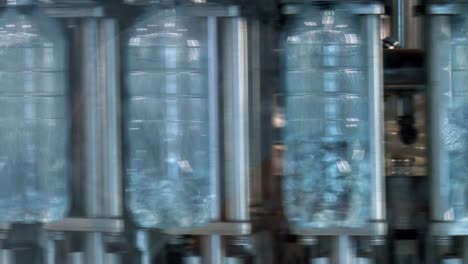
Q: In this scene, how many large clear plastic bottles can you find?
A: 4